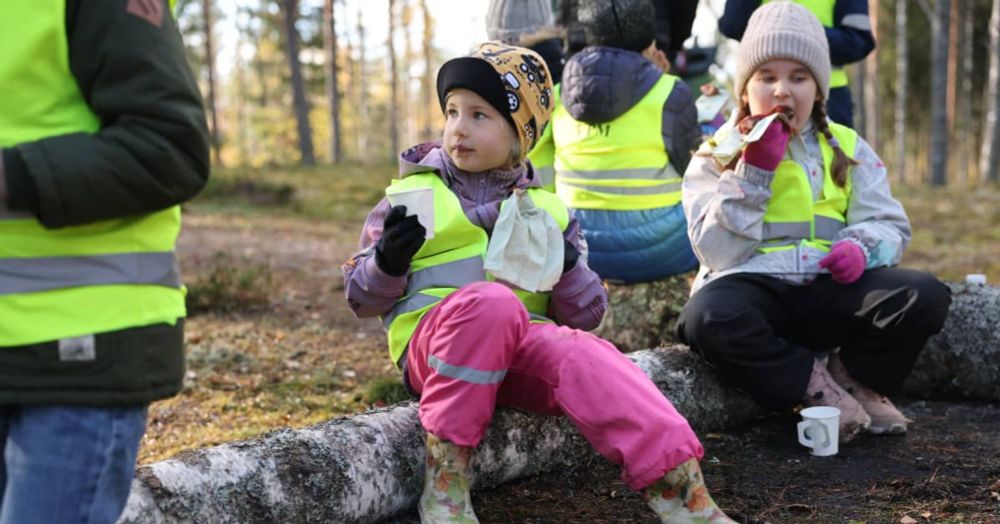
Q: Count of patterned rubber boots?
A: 2